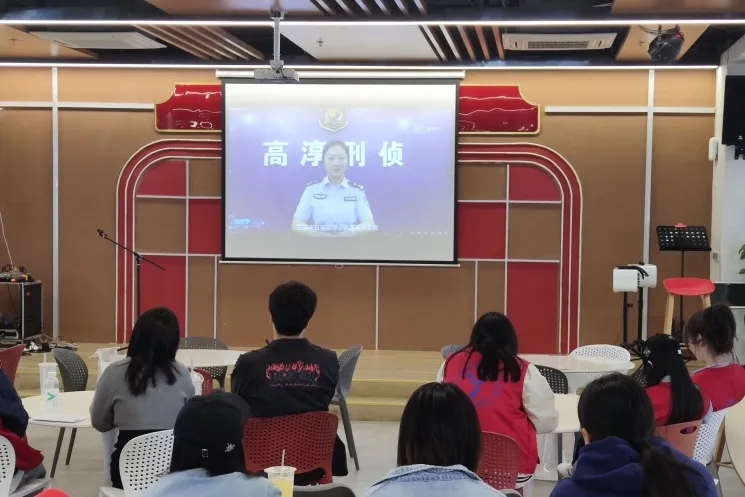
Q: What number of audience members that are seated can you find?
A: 9